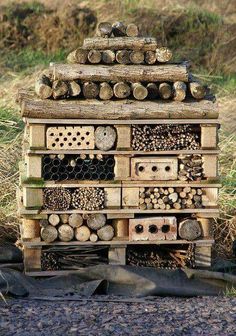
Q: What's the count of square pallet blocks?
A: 13